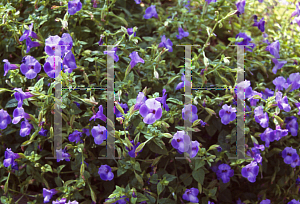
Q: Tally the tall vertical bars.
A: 4